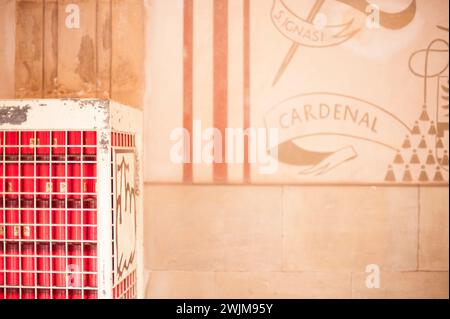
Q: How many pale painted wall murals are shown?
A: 1